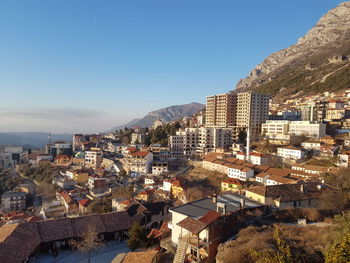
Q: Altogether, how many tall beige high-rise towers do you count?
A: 2